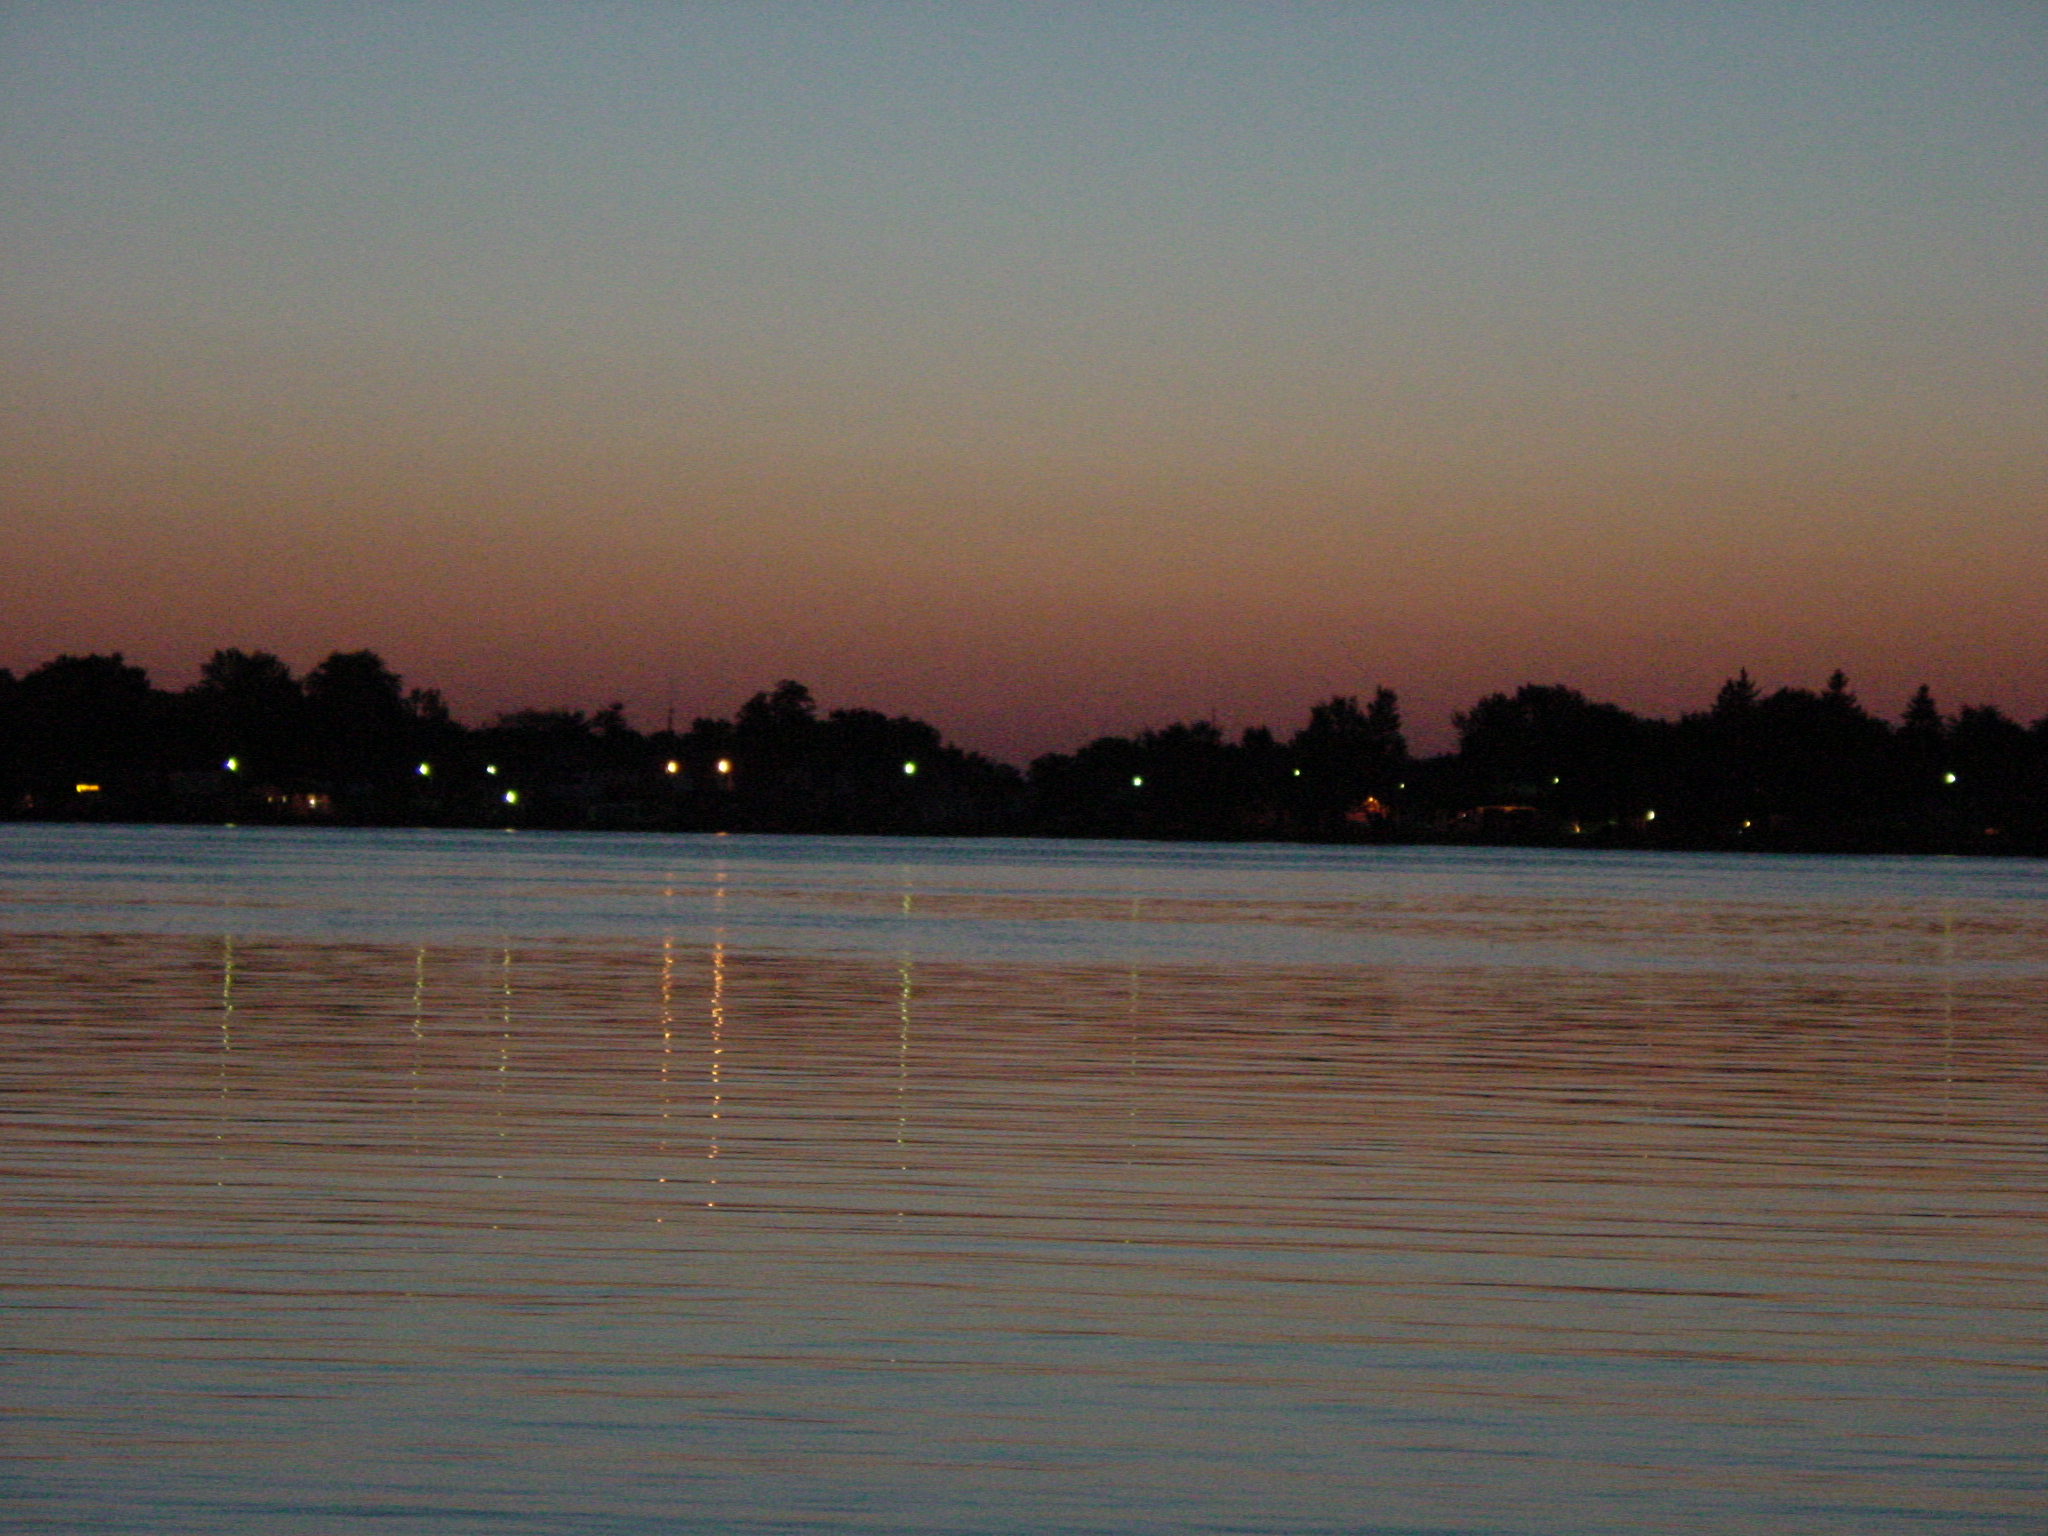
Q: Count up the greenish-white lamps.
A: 11